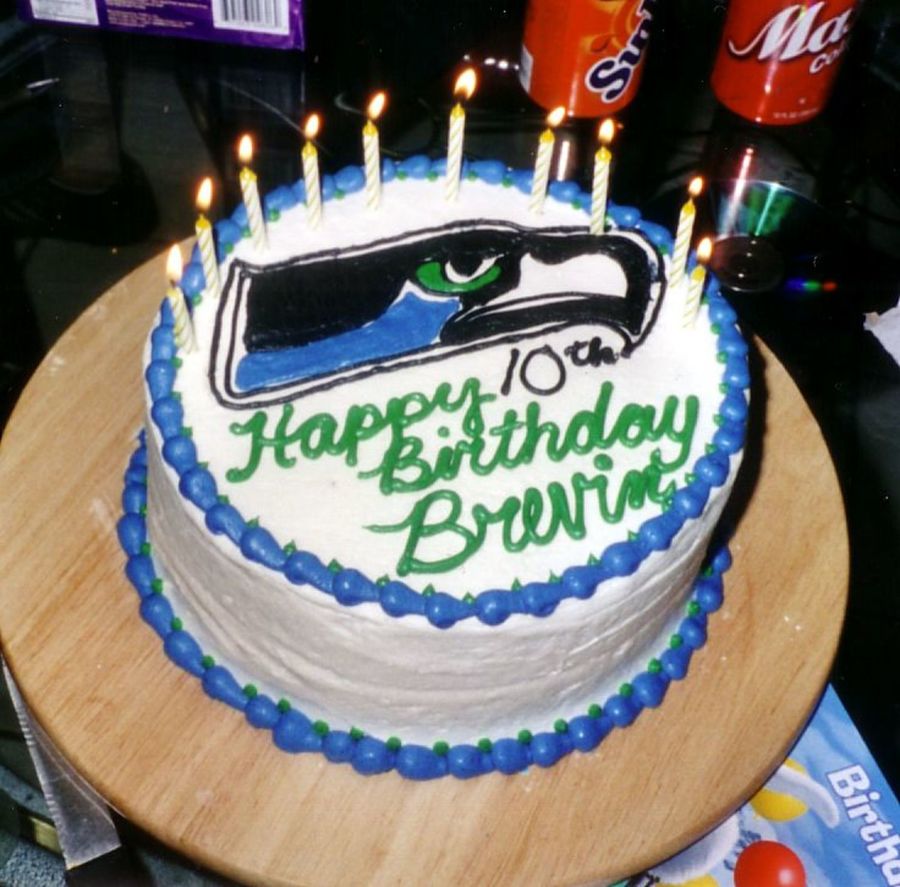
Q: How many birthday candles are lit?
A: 10